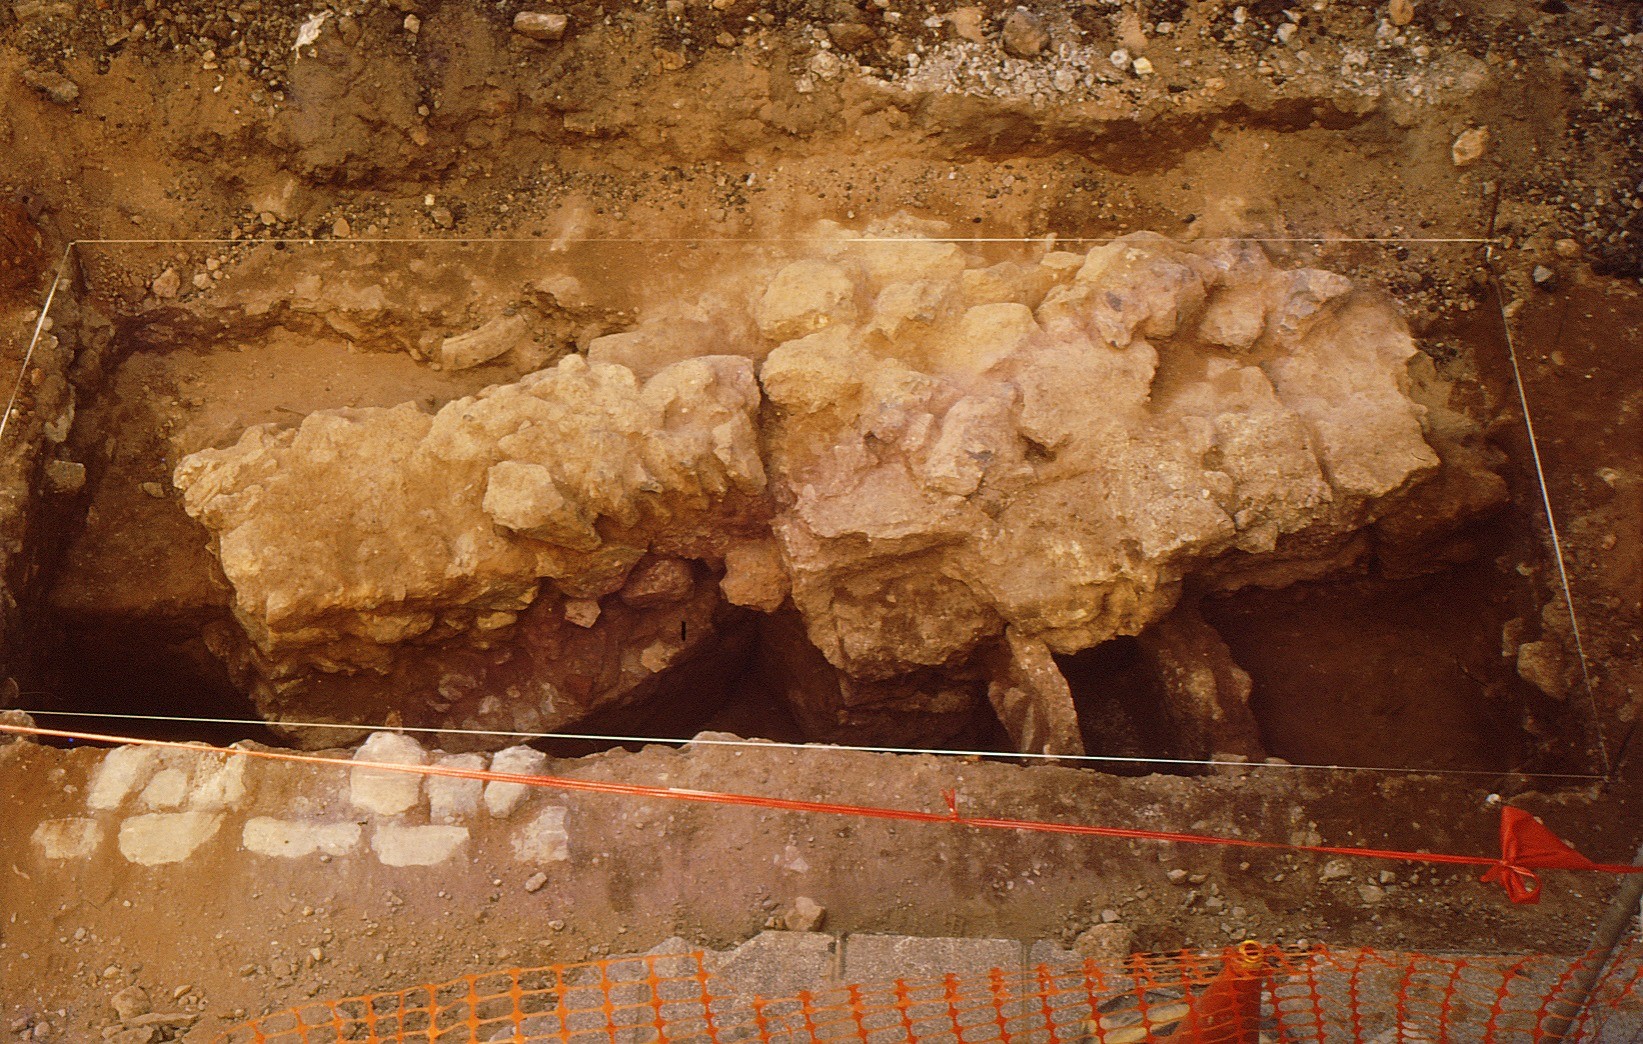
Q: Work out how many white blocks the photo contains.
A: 11